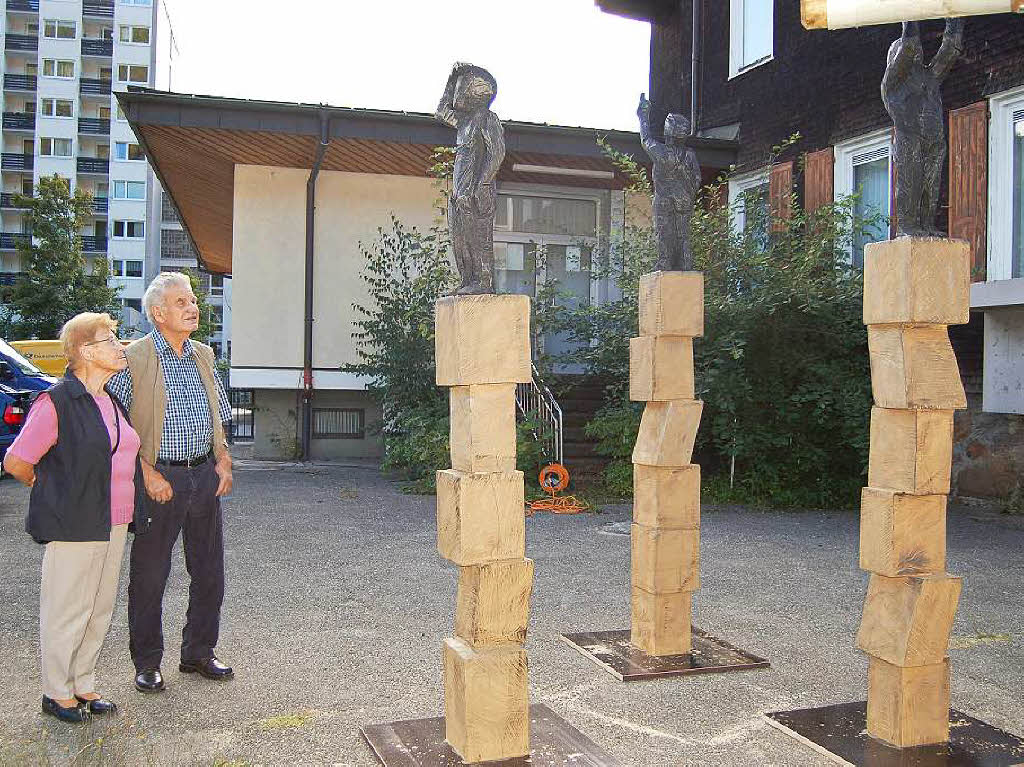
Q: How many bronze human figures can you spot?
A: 3